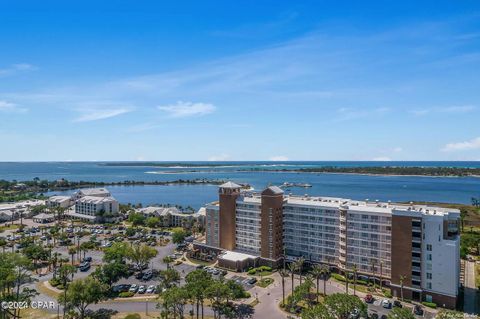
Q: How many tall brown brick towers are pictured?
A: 2